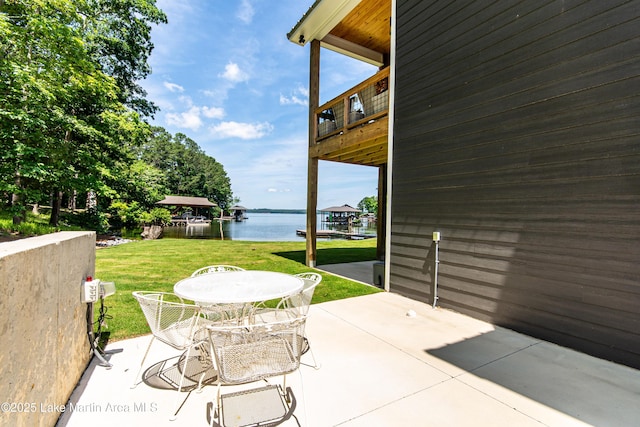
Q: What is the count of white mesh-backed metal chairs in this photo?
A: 4